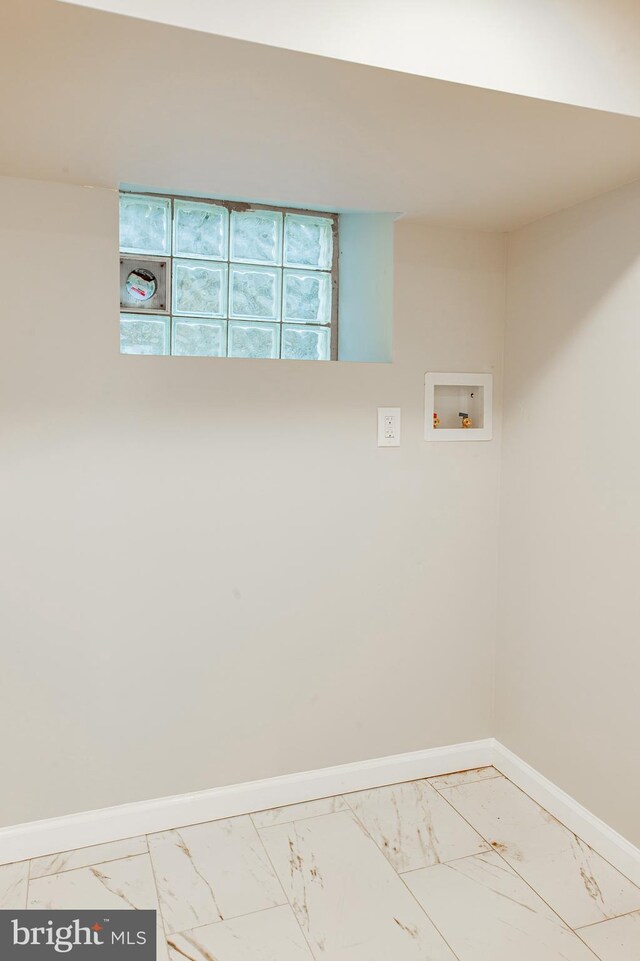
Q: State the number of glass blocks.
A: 11